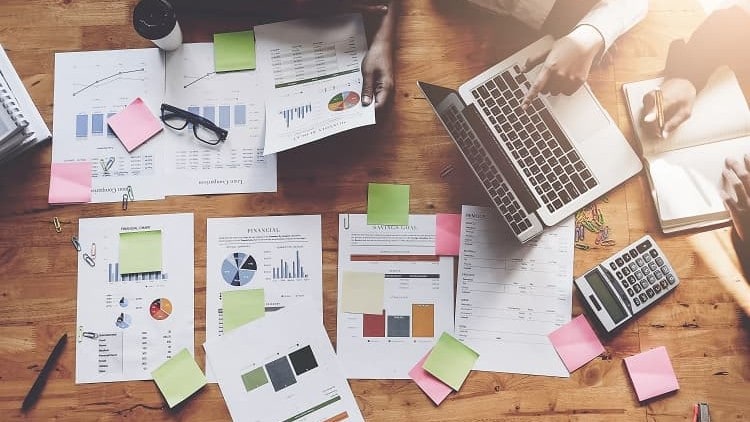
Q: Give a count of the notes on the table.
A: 13